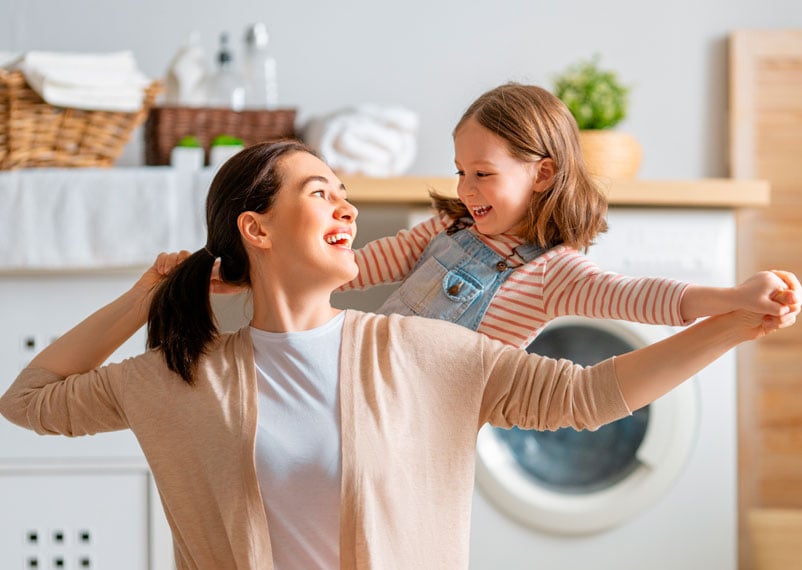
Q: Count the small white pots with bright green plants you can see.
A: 2